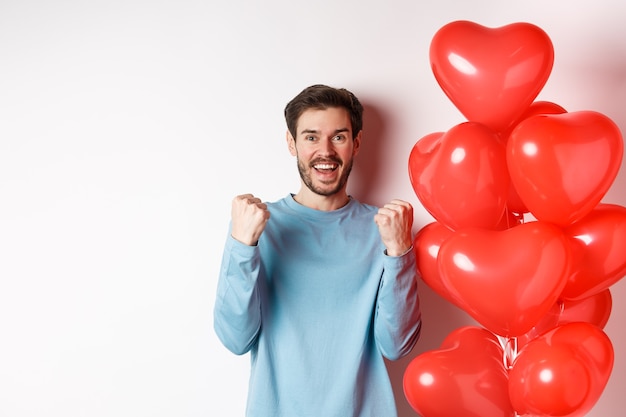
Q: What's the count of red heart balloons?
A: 10